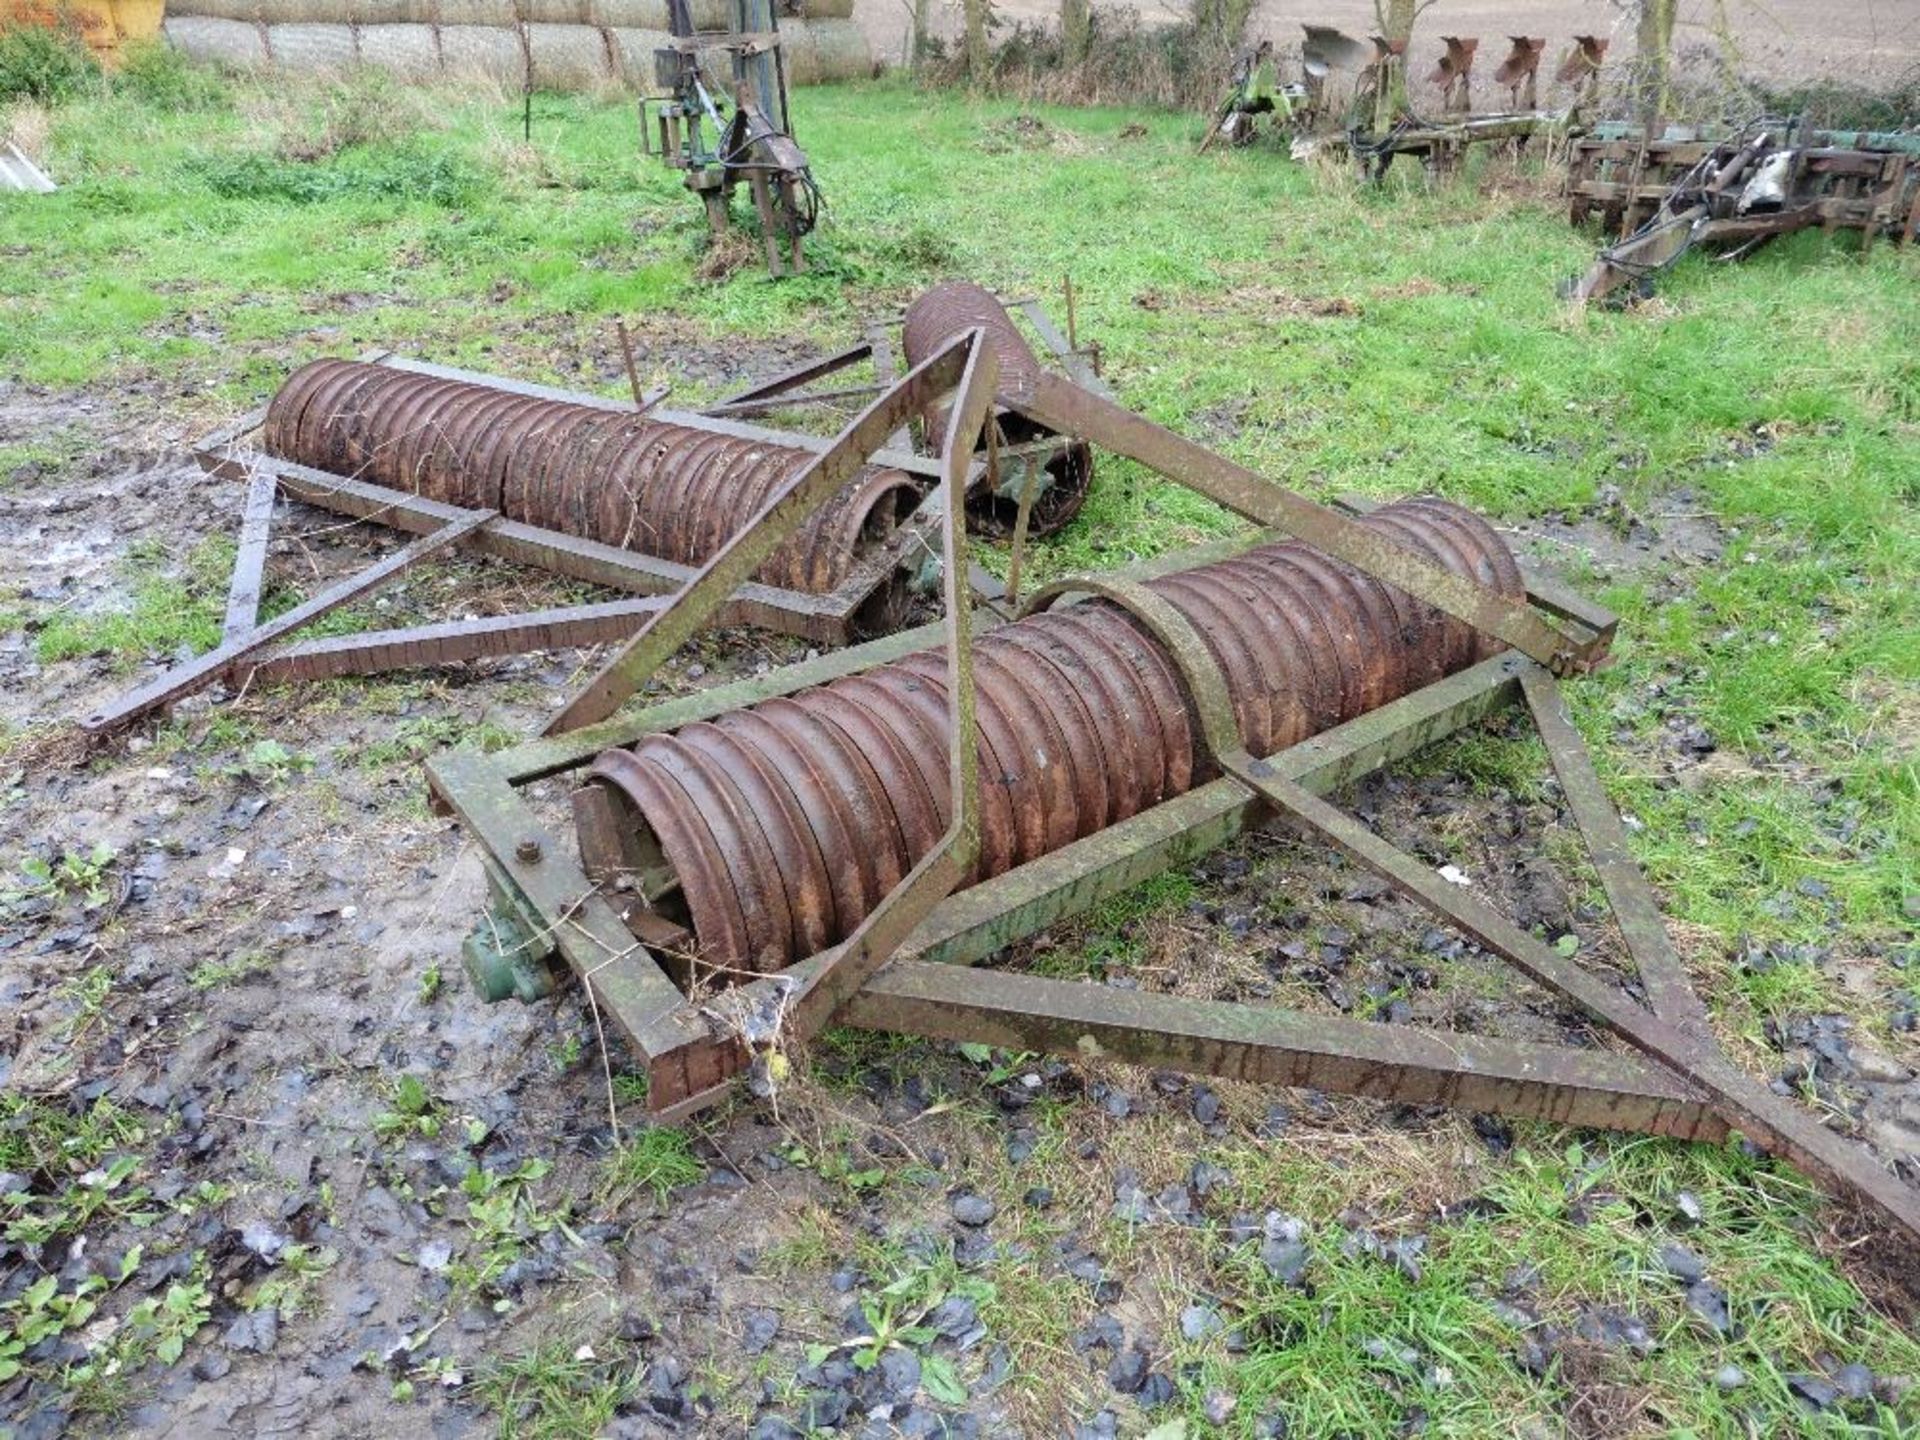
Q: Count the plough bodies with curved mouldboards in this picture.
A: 5